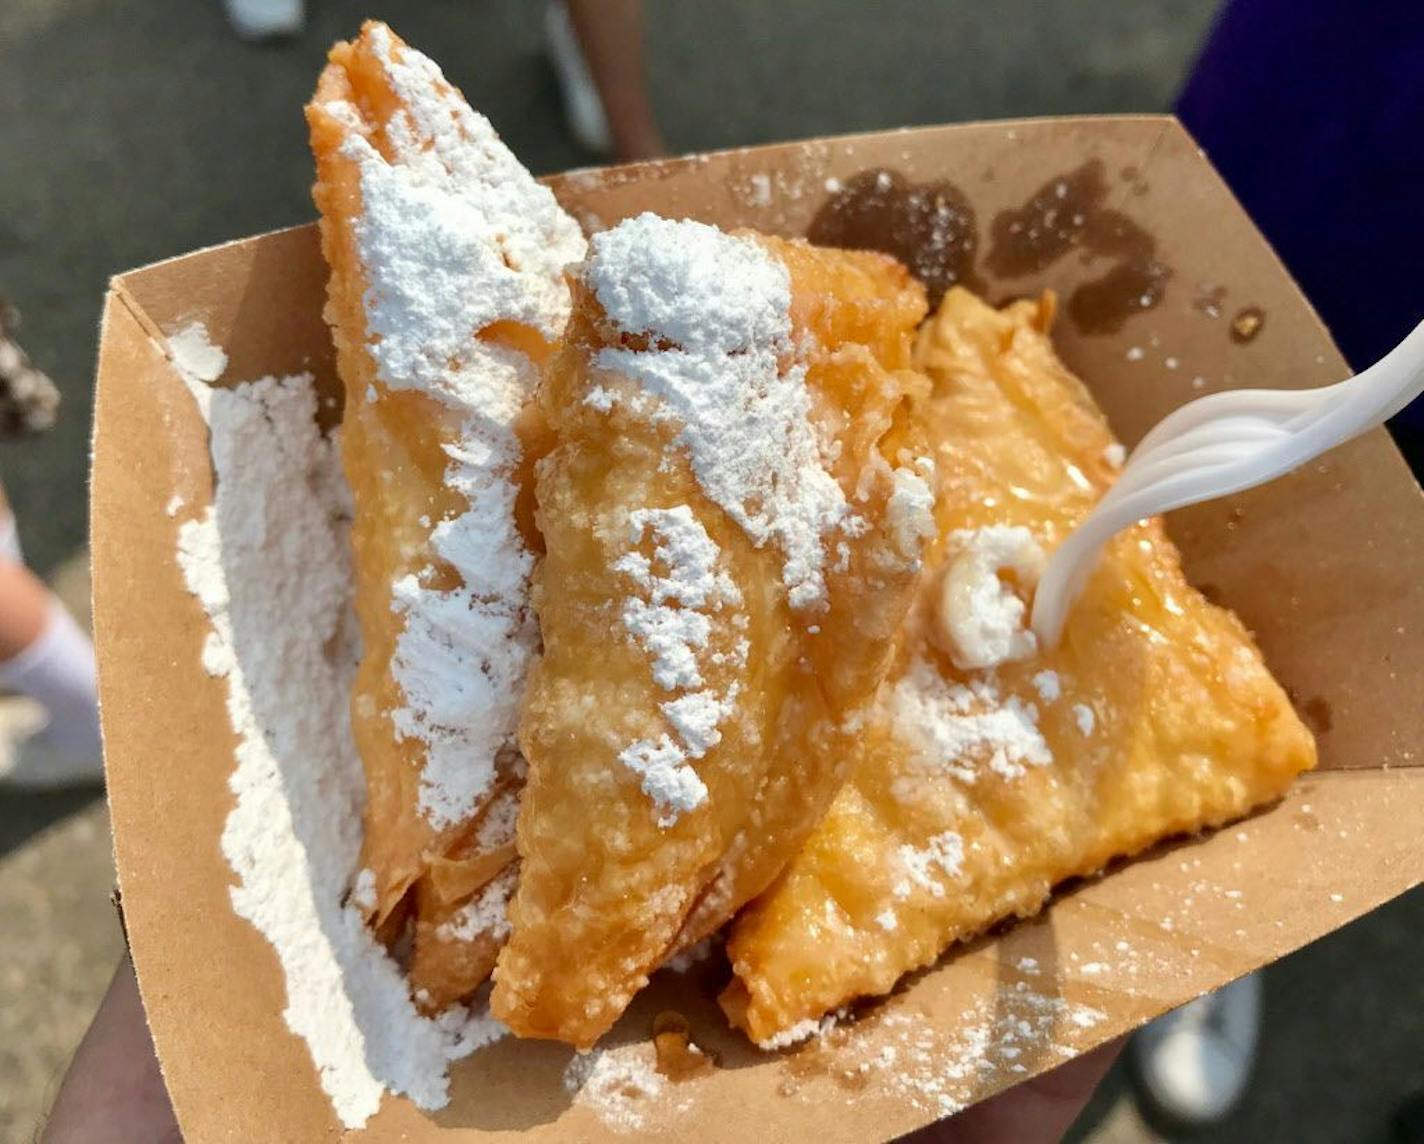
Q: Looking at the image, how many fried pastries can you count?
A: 3